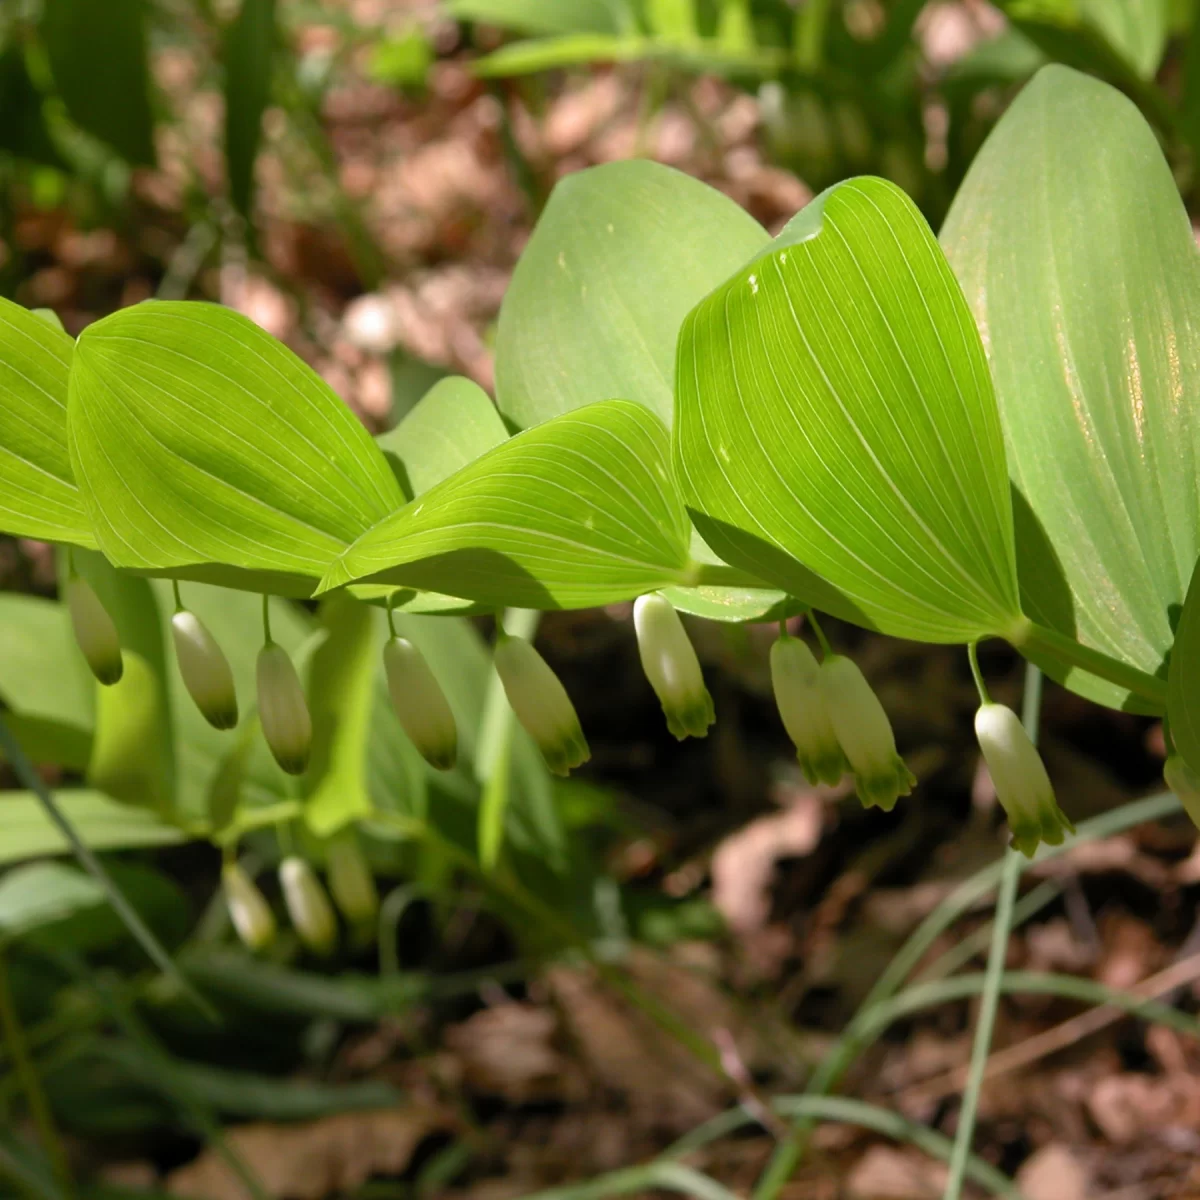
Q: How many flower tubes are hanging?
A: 13